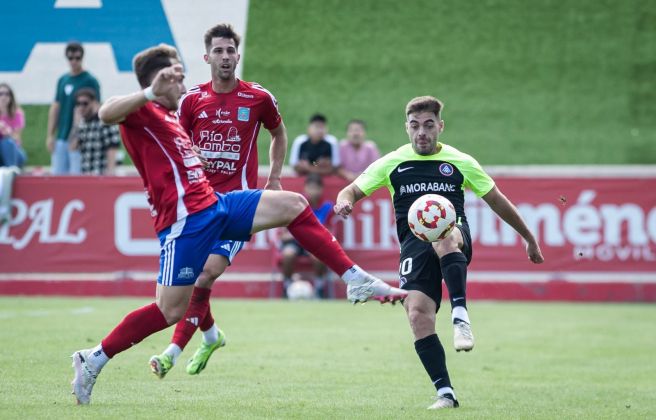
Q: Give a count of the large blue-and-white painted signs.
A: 1